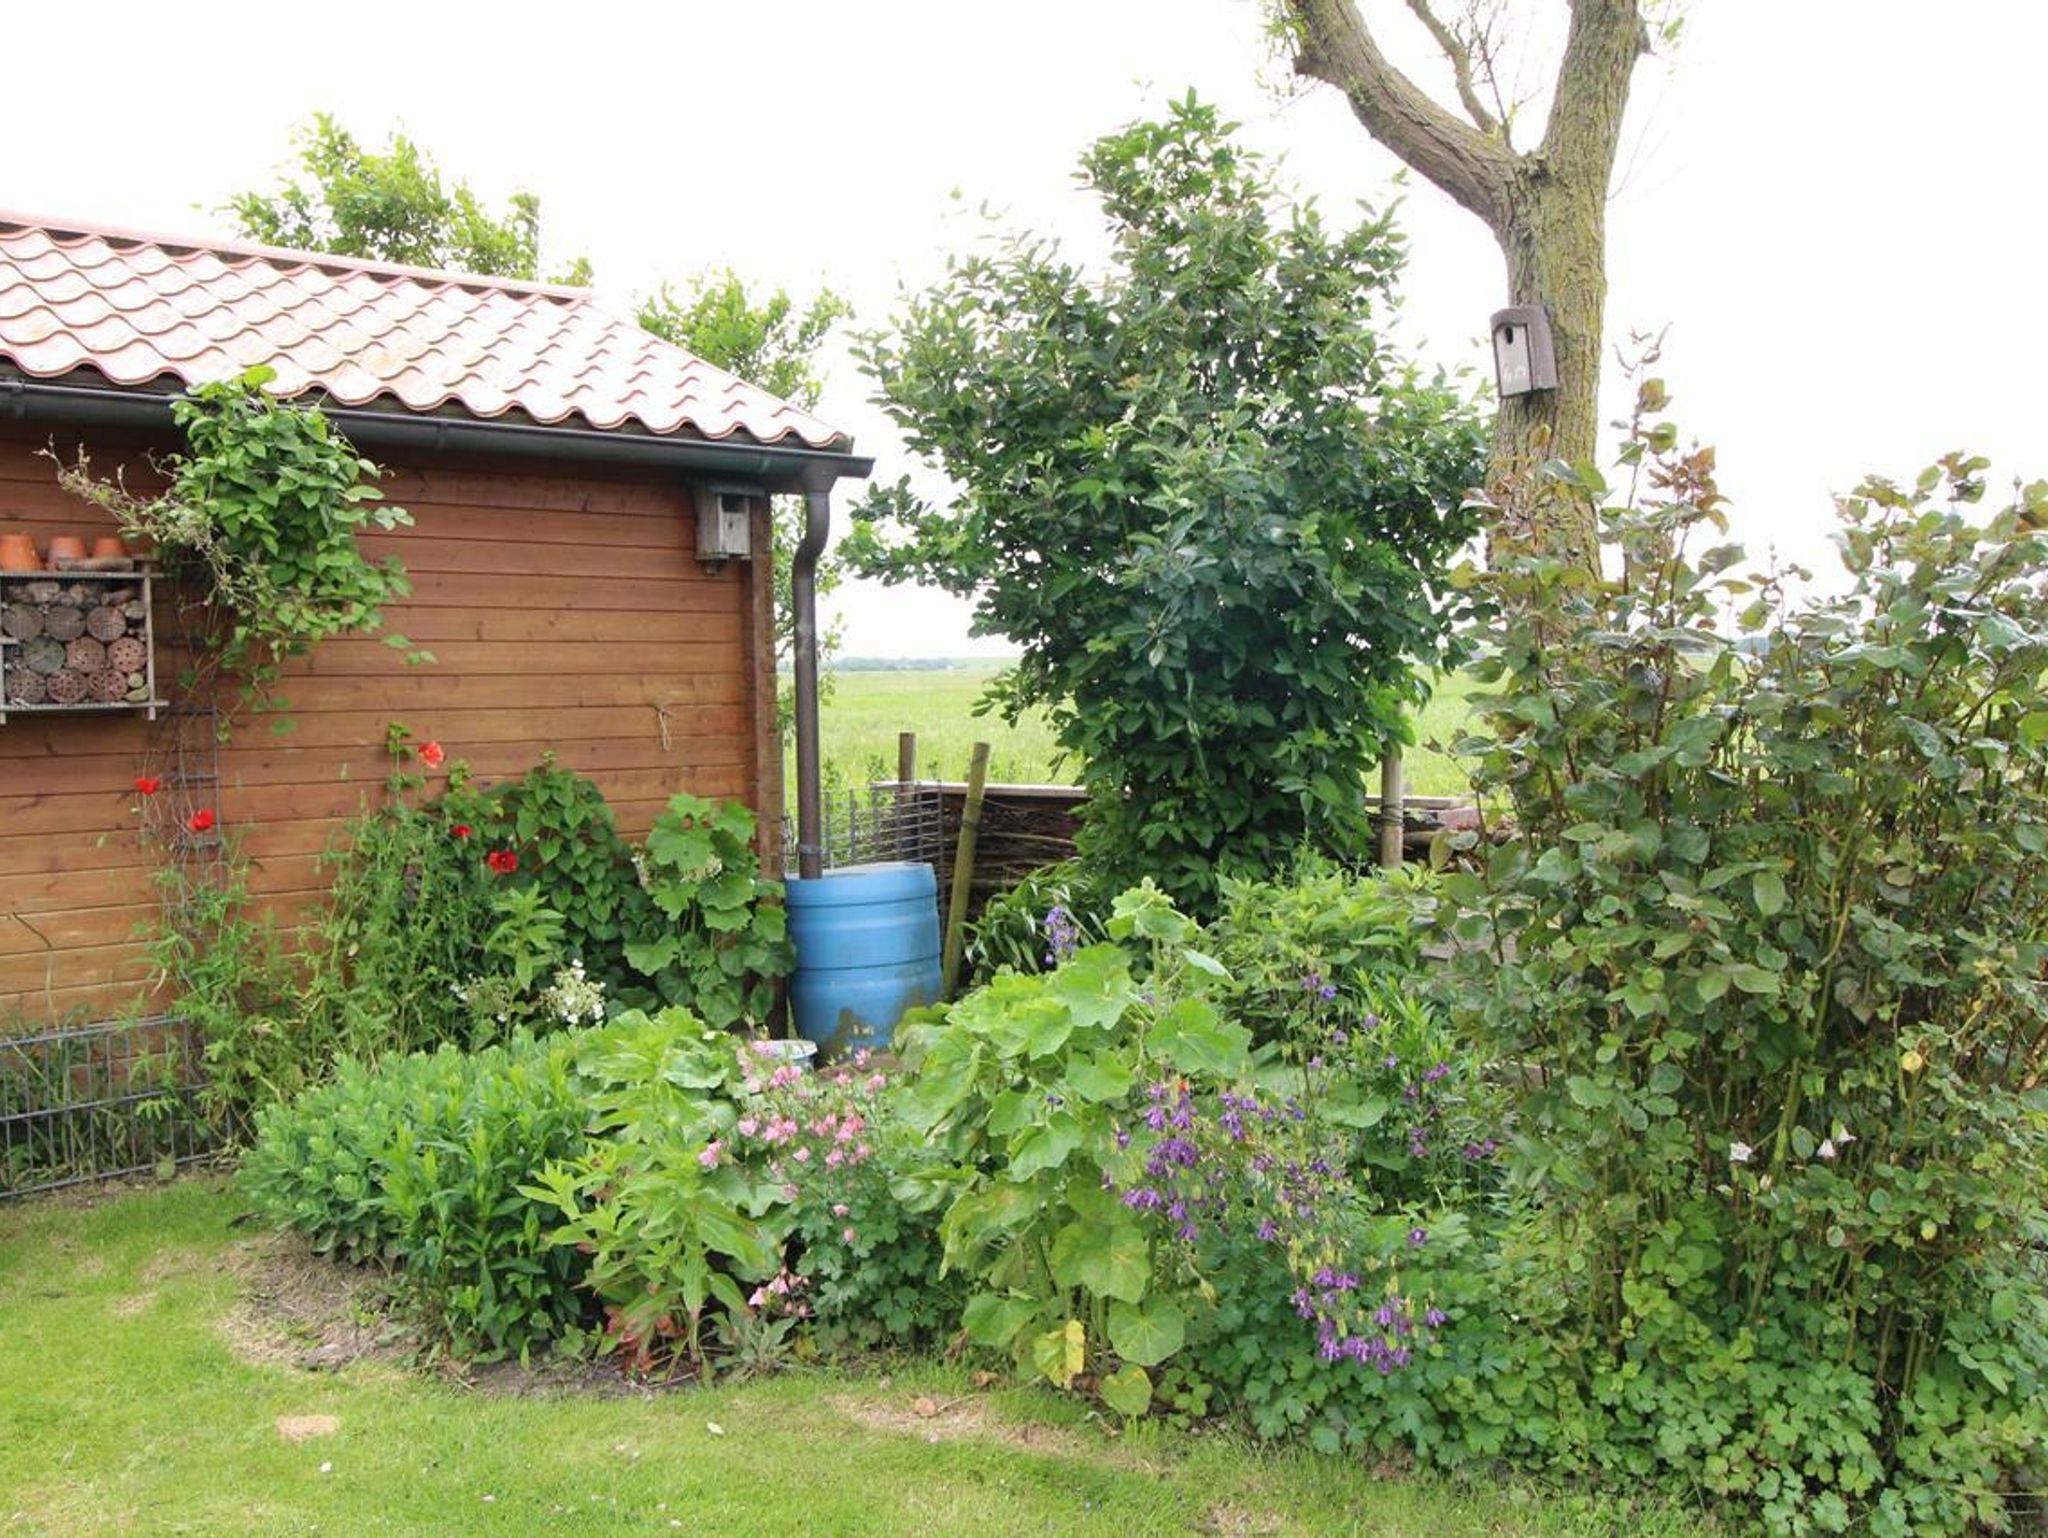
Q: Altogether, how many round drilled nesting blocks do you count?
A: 9